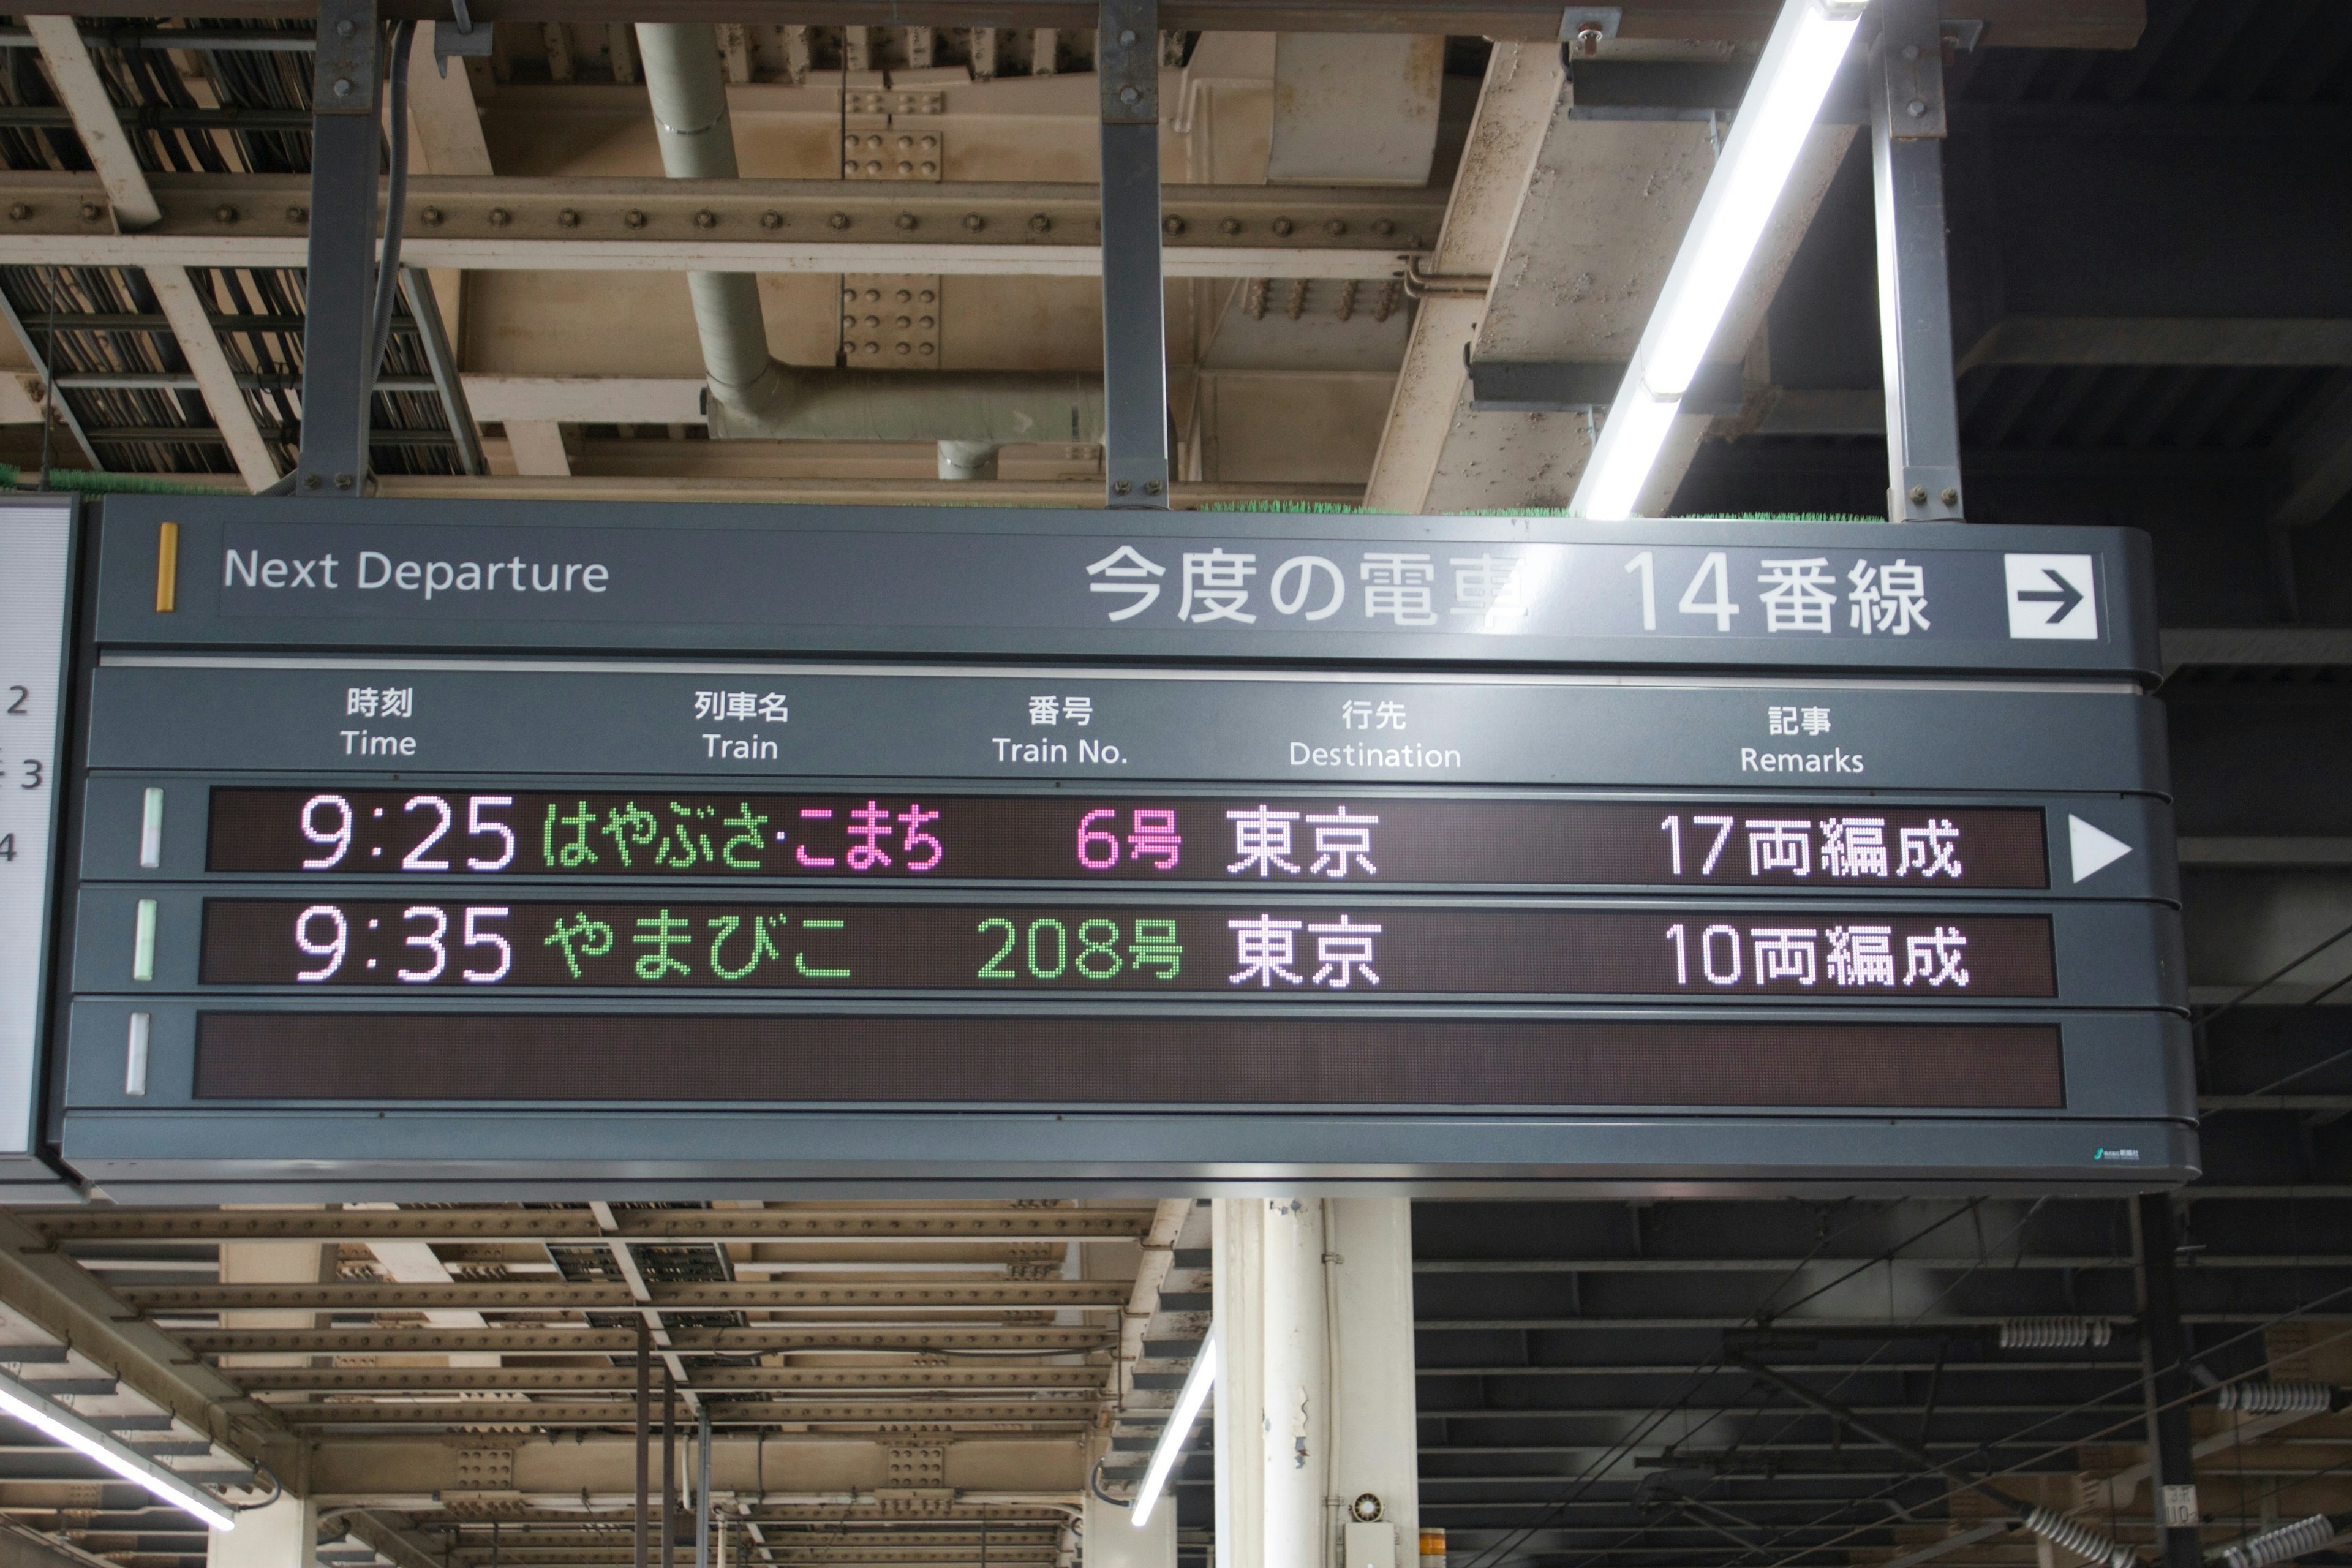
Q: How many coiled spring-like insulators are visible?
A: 4